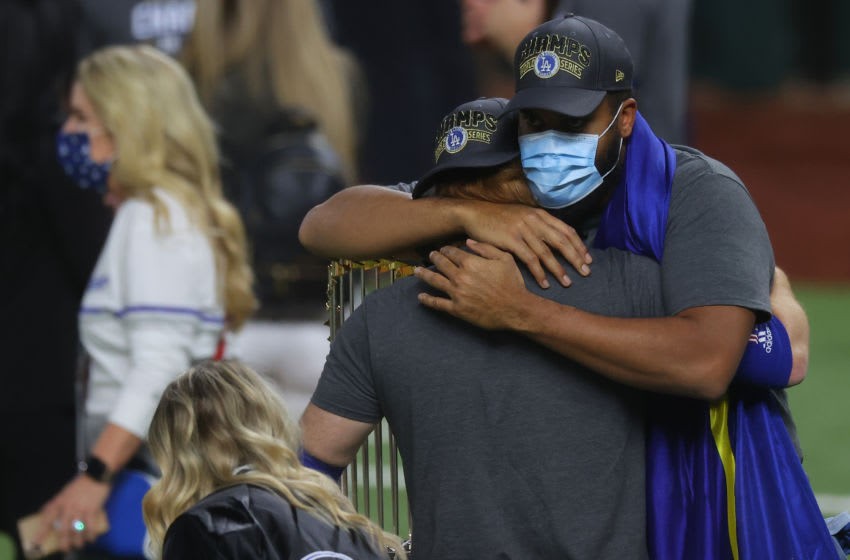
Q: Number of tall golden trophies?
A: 1